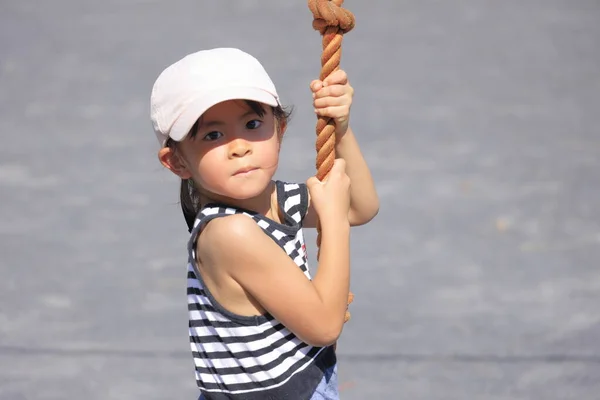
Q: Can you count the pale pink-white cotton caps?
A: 1